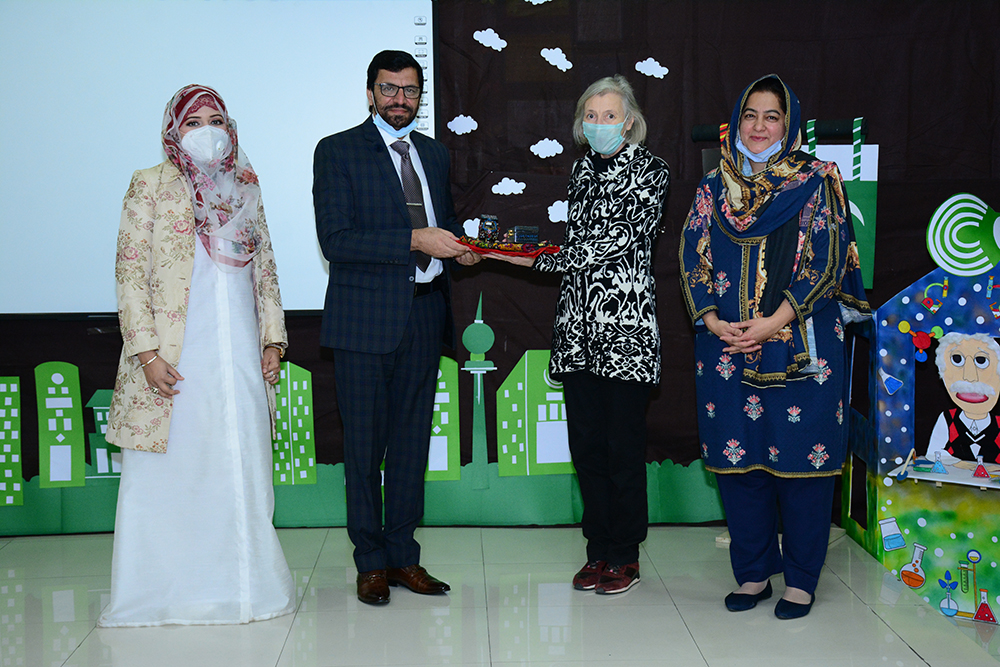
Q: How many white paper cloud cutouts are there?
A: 9